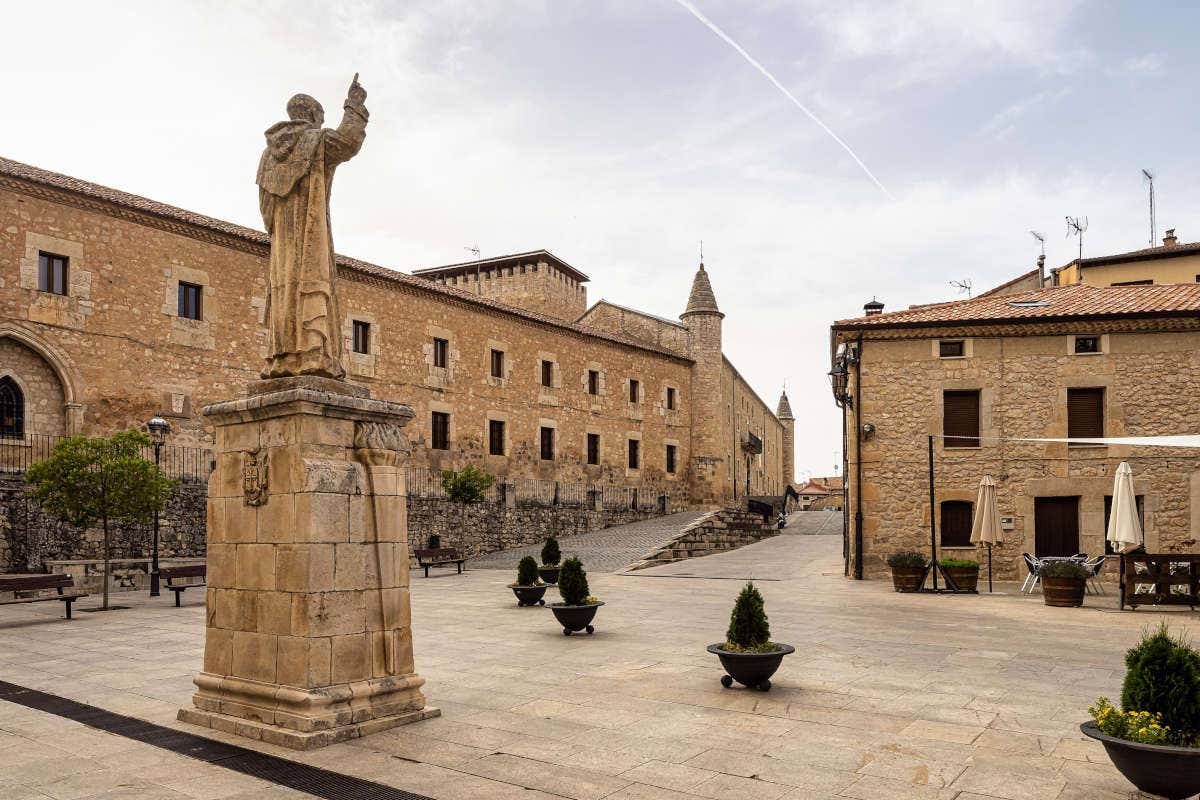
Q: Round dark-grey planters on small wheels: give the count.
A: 5